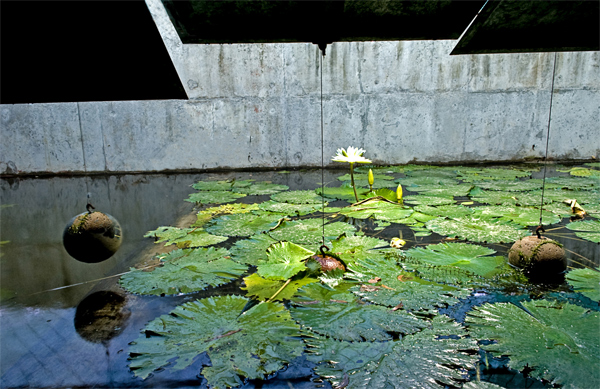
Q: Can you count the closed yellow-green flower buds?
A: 2